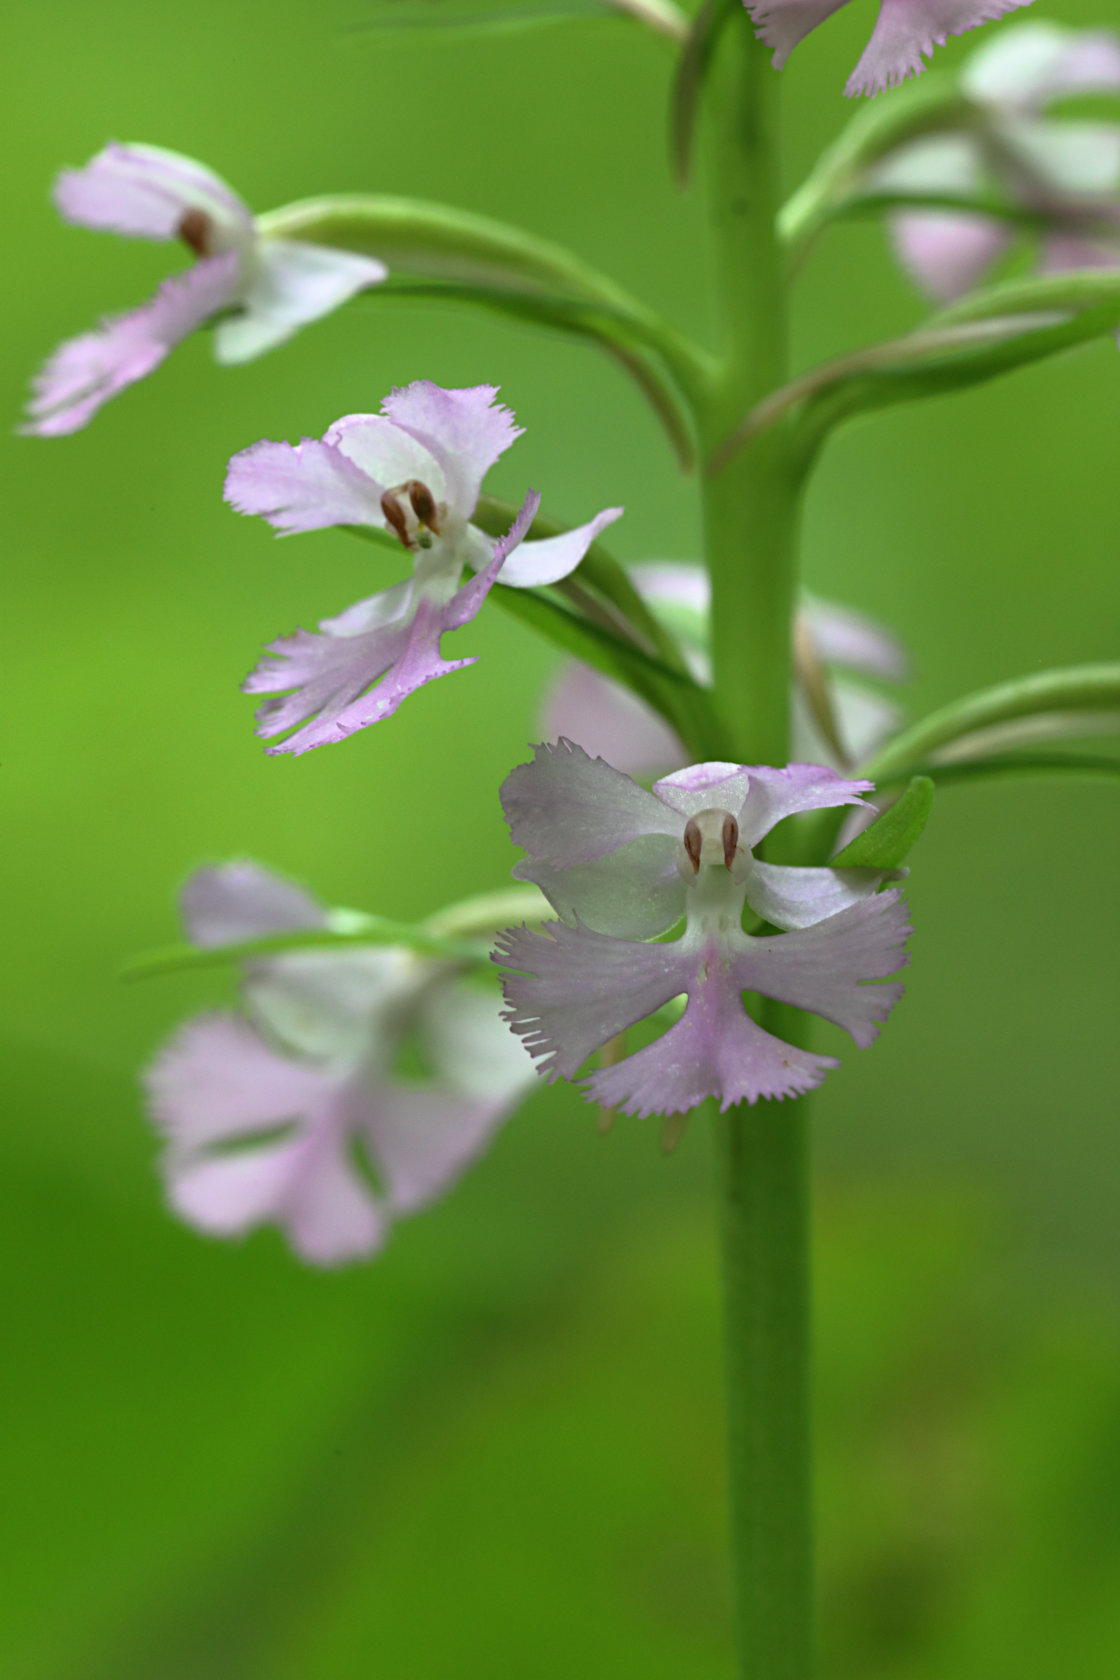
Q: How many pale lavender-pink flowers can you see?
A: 7